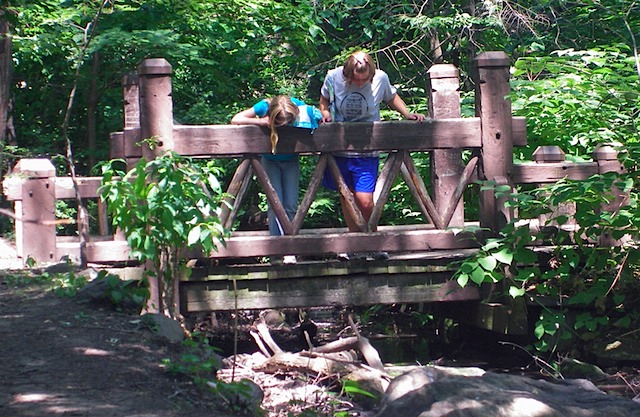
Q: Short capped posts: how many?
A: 3